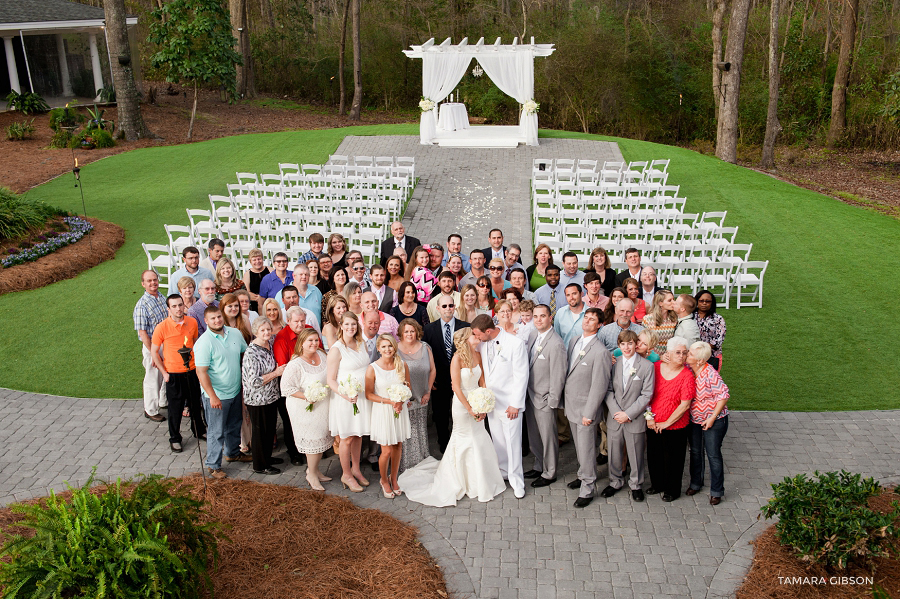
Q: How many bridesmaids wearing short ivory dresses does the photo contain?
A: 3